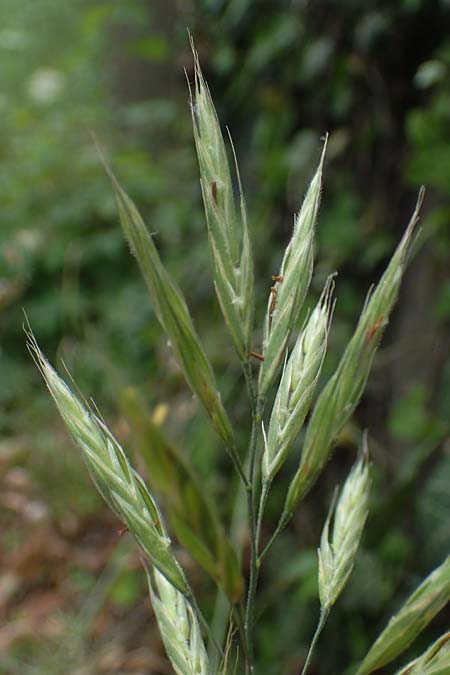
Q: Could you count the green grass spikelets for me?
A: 11